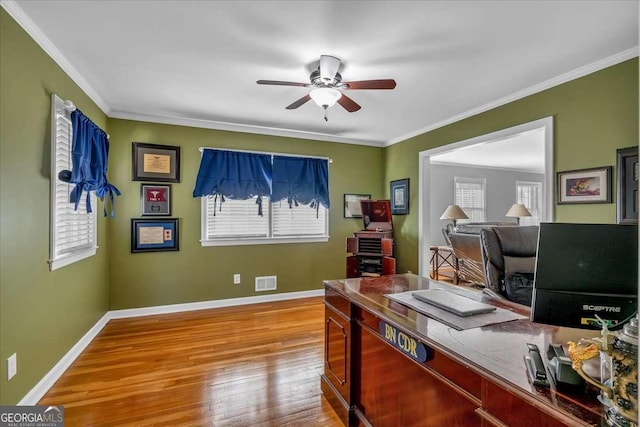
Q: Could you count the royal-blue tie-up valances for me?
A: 3